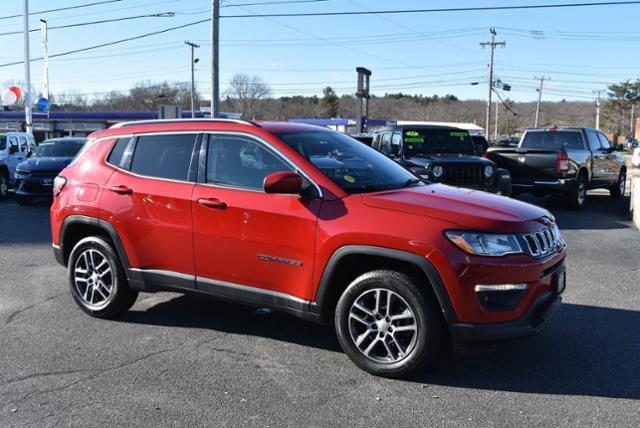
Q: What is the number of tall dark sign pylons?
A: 1